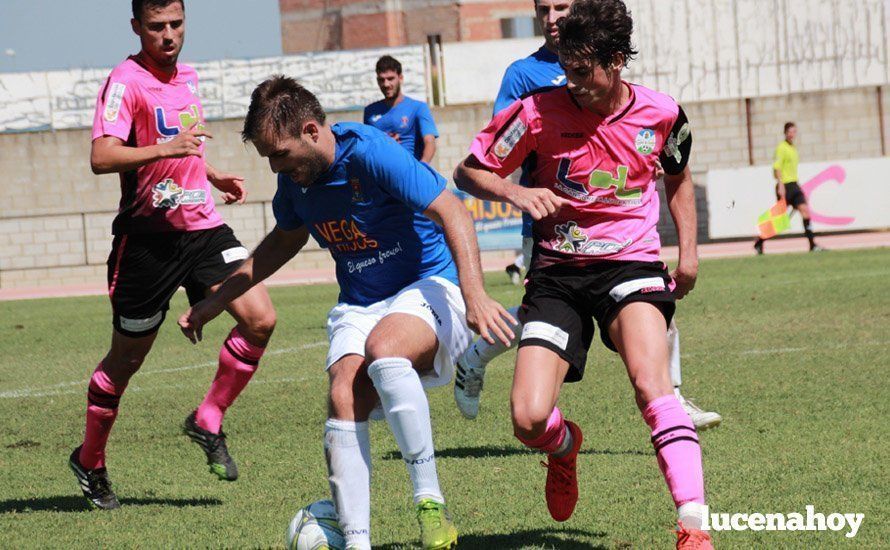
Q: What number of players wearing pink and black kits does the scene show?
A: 2